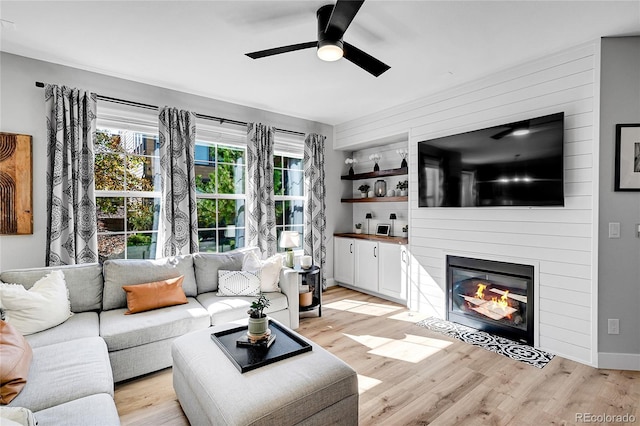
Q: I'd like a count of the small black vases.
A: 3